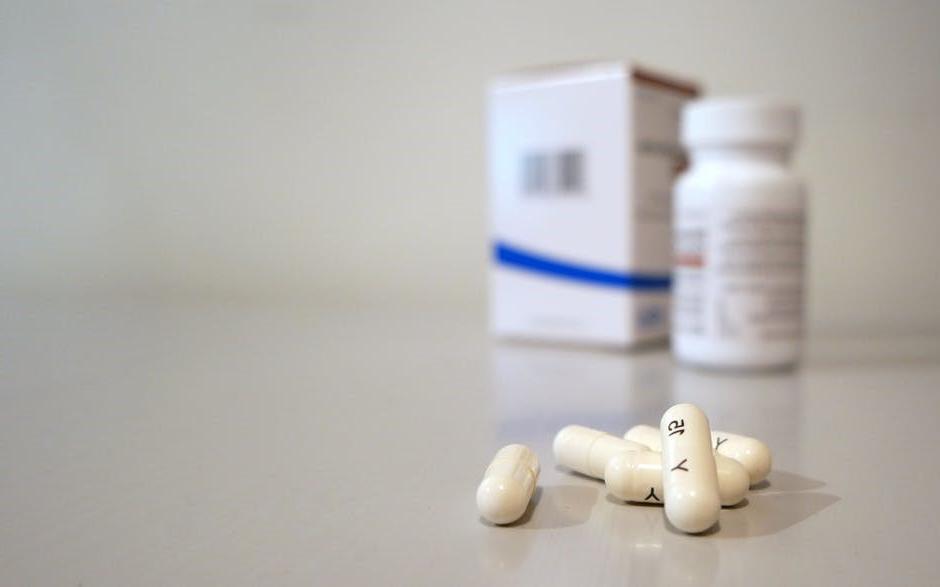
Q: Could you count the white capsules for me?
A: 5